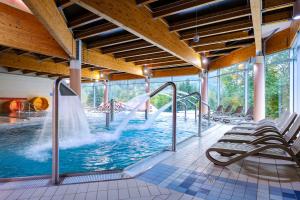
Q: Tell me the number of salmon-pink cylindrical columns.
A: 5